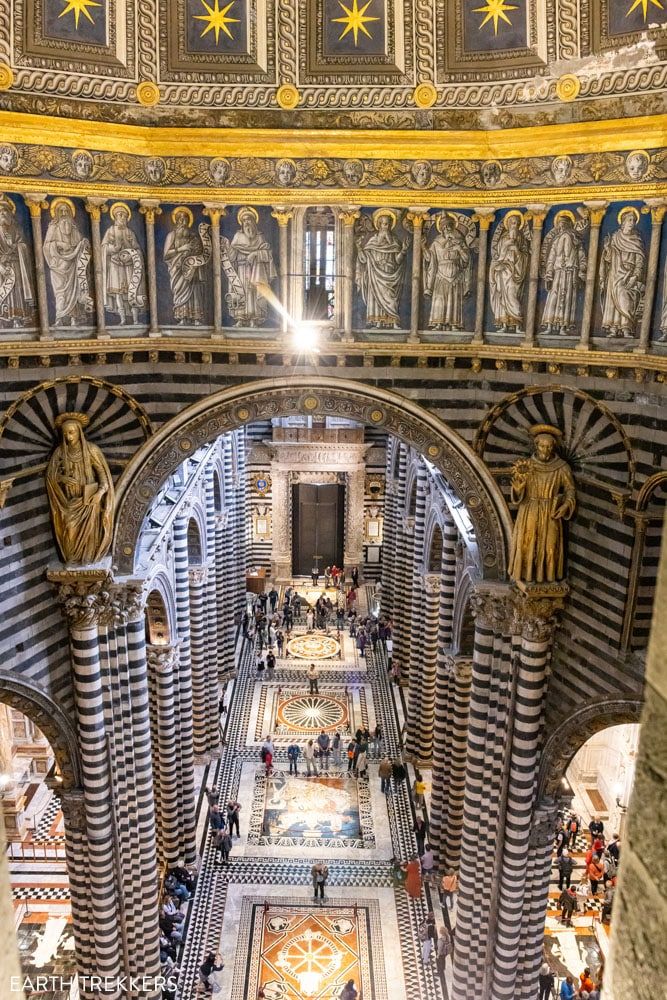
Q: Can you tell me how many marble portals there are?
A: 1